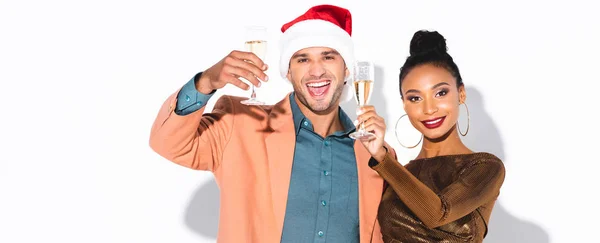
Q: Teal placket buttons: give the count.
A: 4